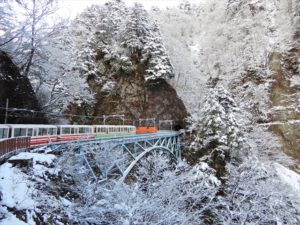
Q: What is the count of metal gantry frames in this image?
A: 3